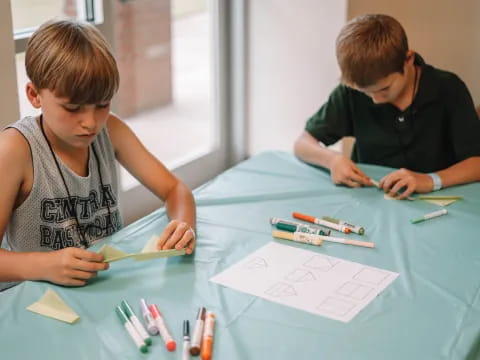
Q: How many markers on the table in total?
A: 14